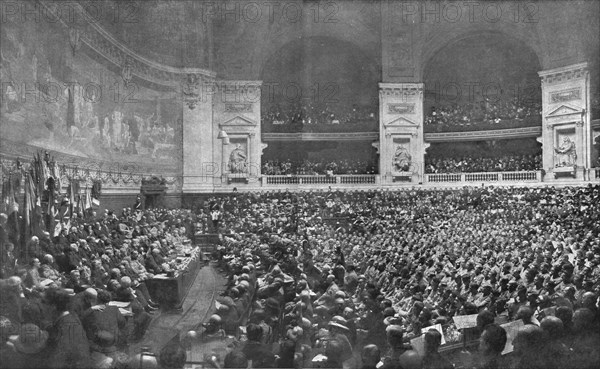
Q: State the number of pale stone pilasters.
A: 3